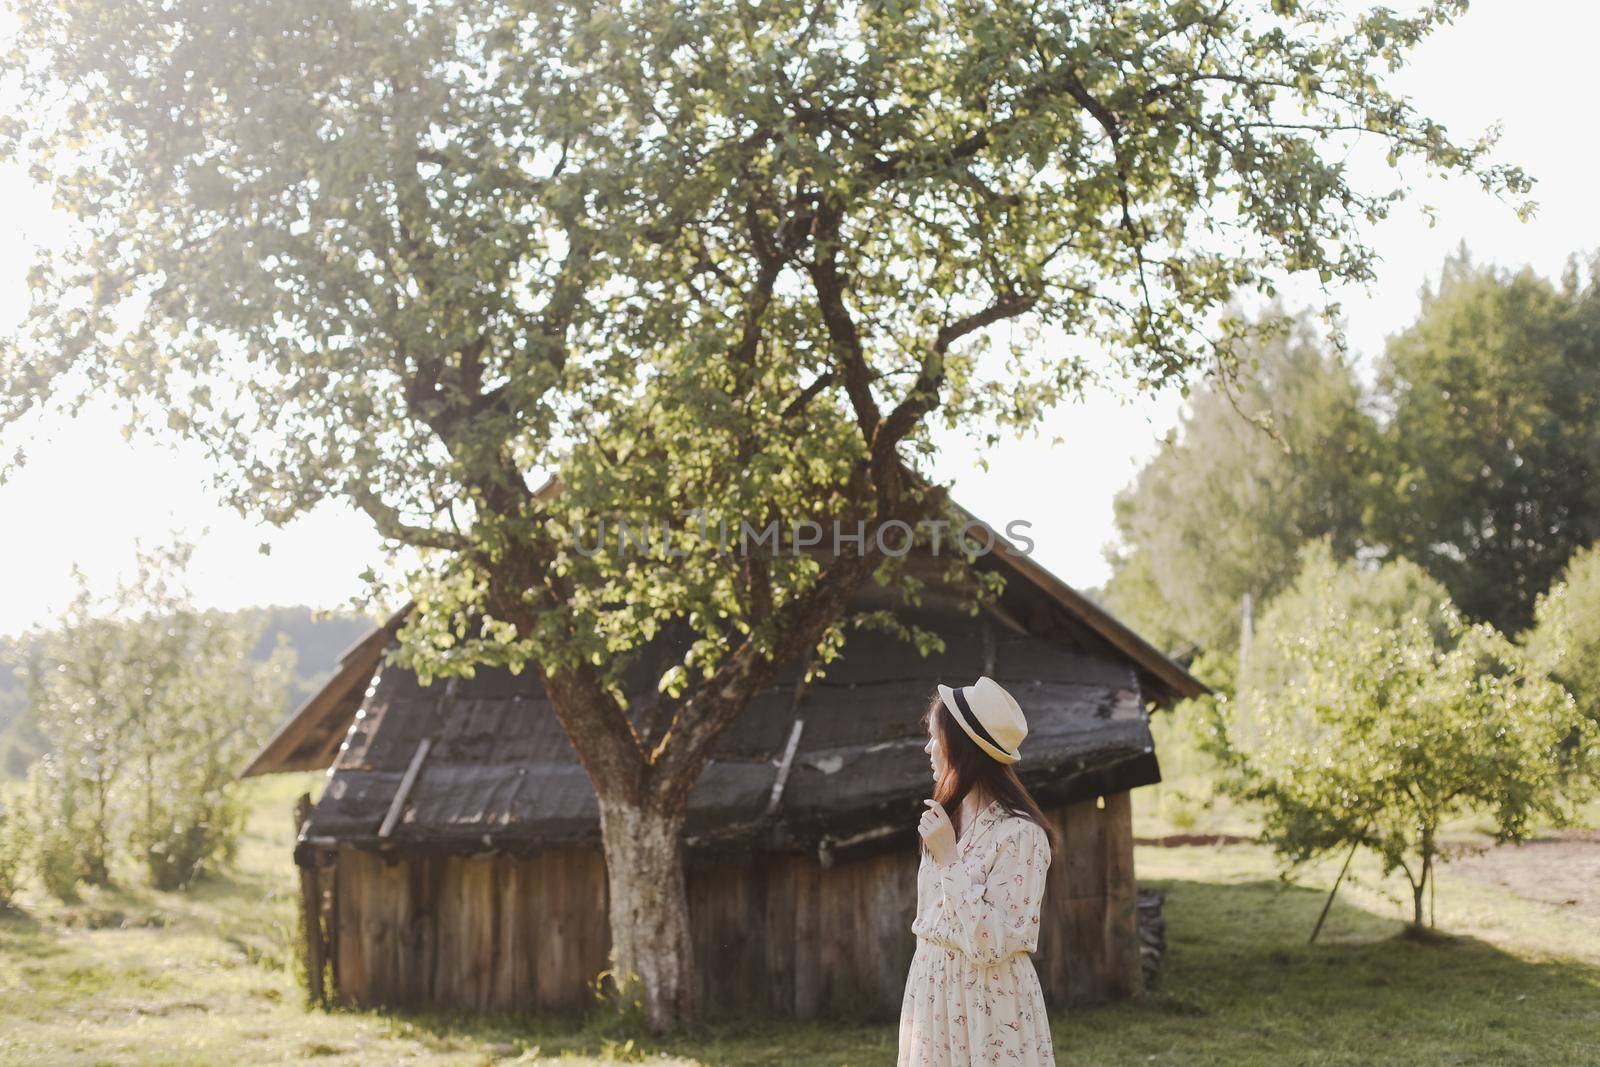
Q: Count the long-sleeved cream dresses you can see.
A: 1